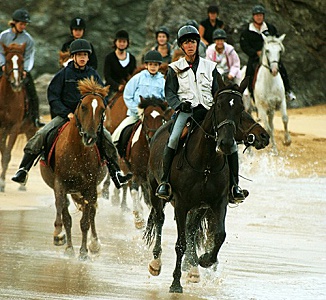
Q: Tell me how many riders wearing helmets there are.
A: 11